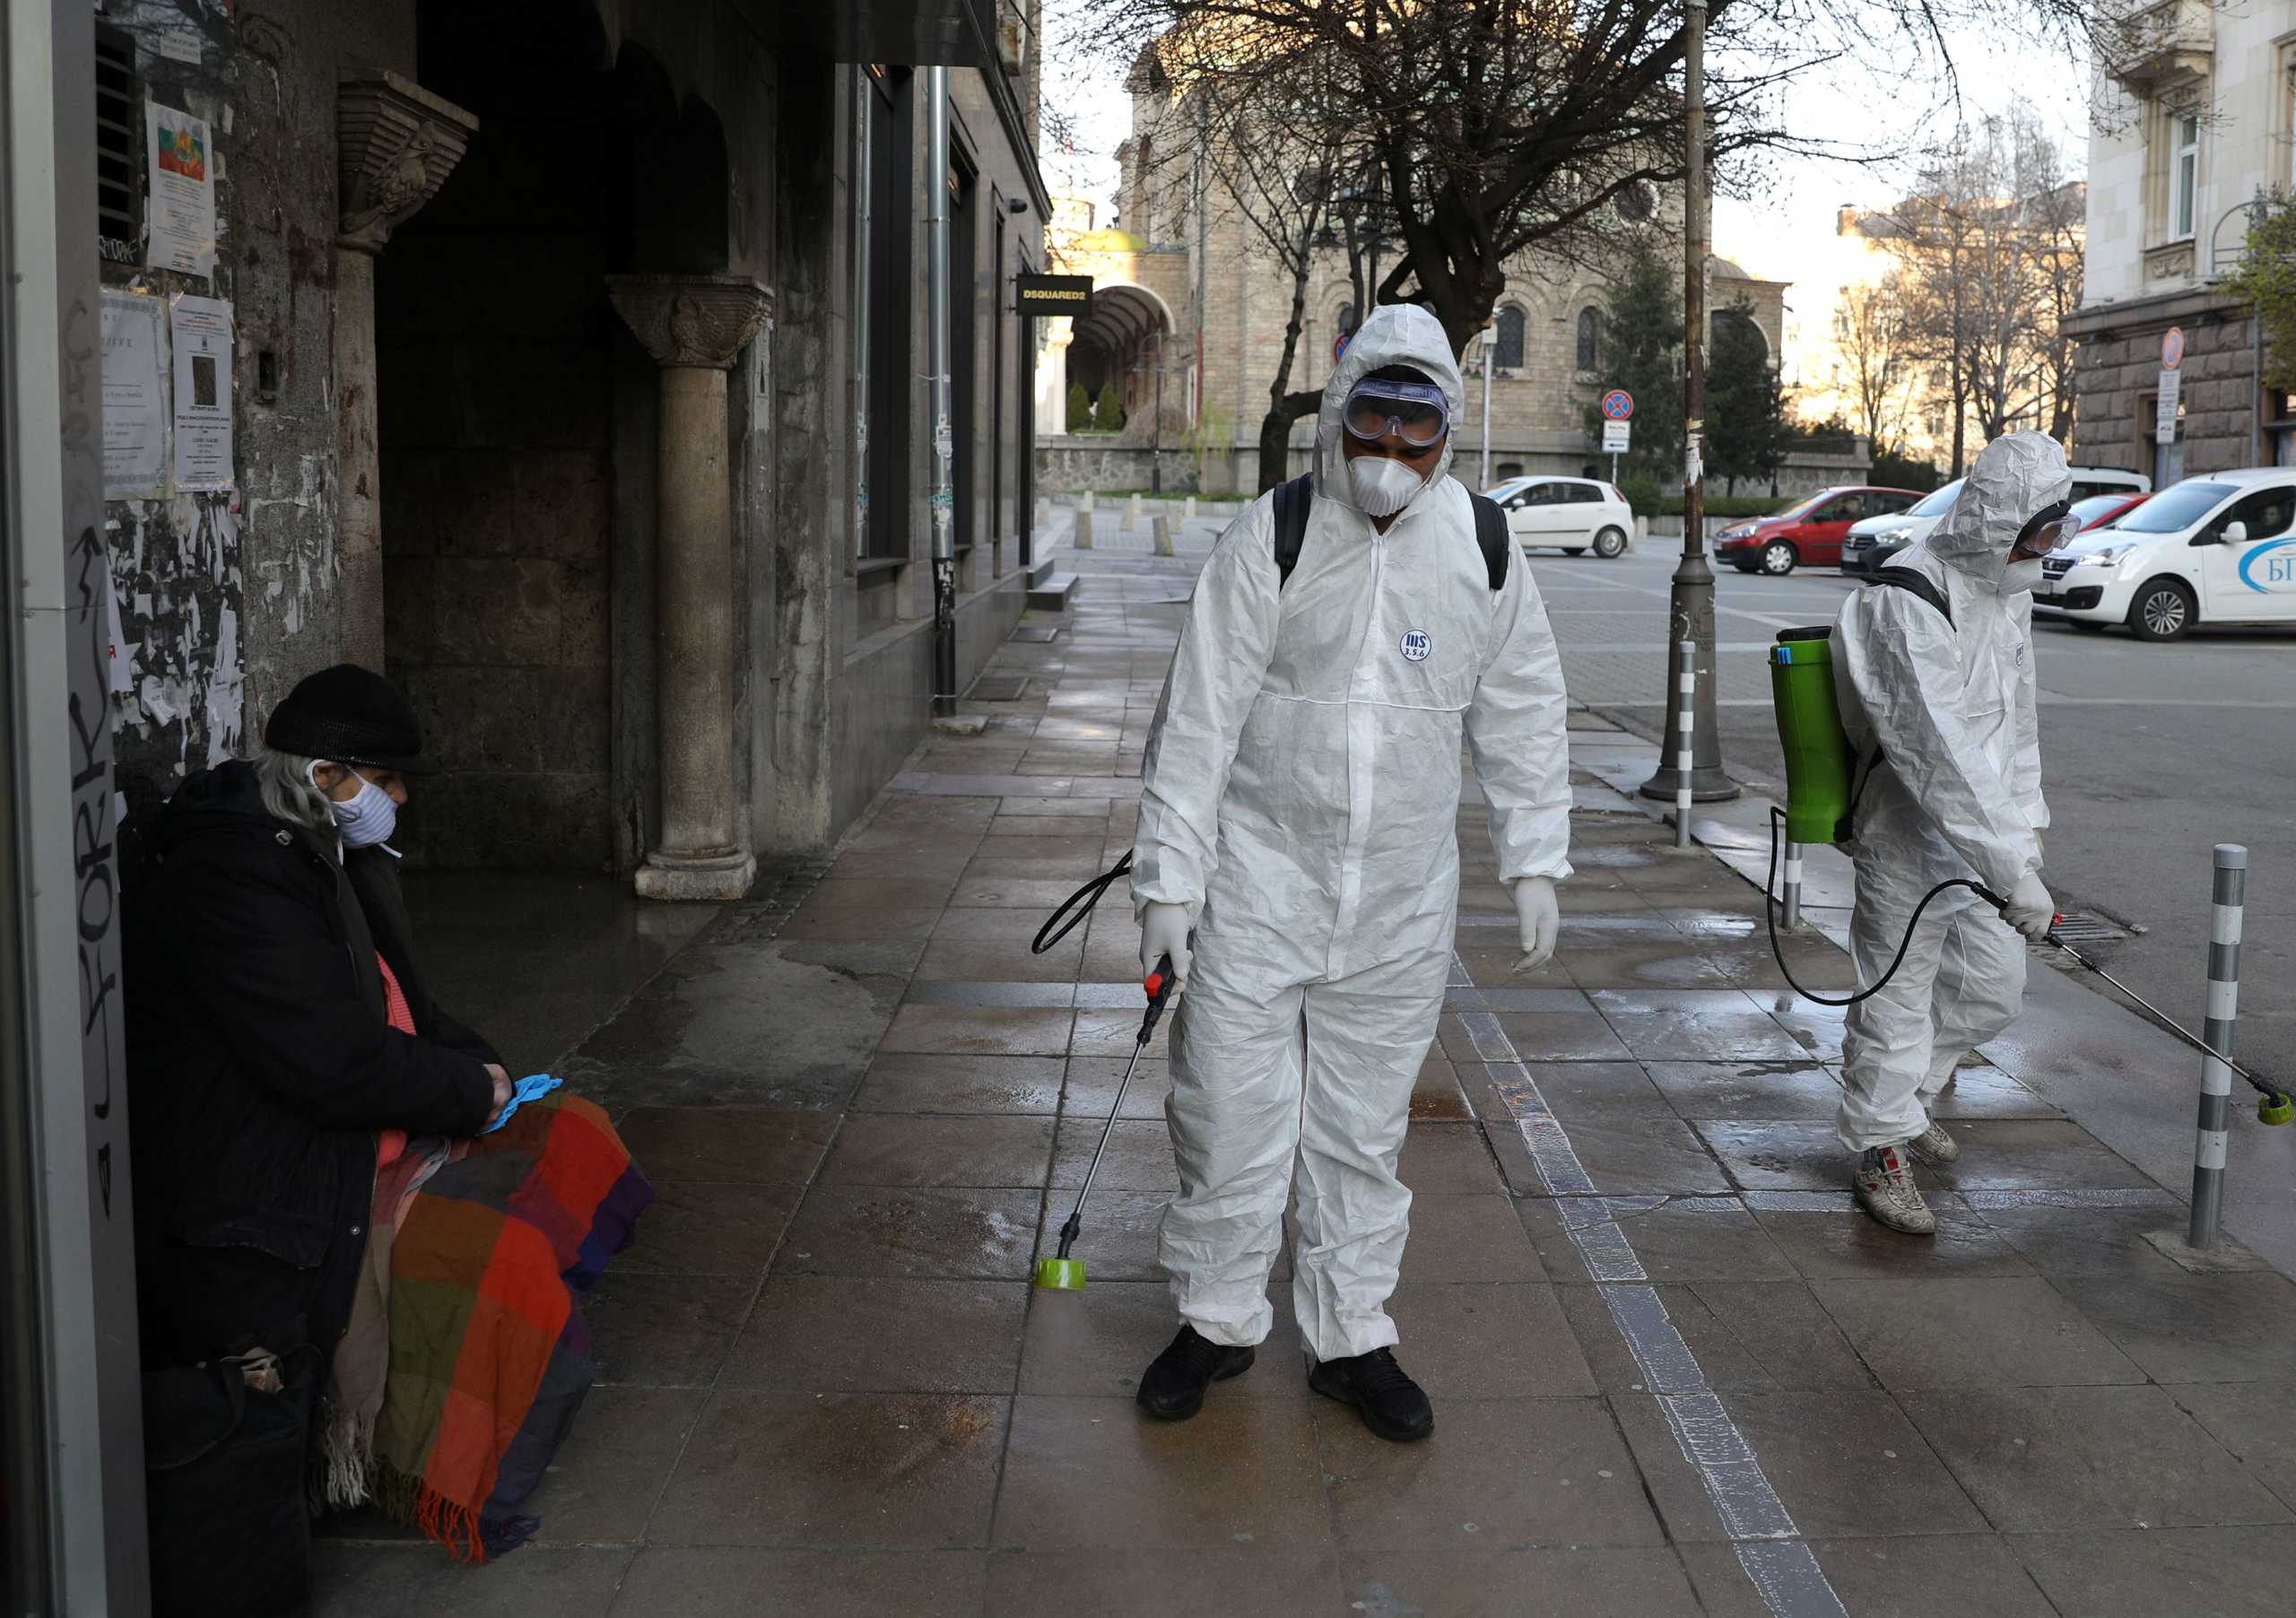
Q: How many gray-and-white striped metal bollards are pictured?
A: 3